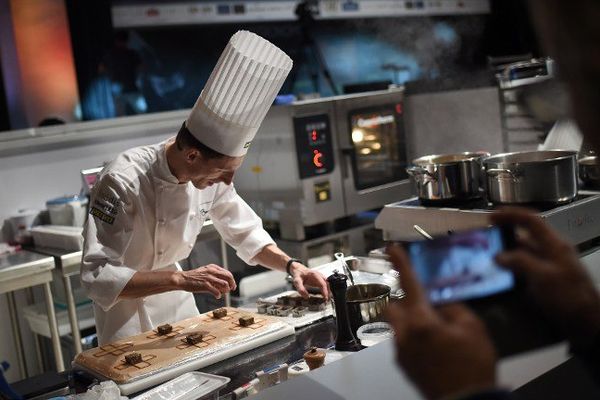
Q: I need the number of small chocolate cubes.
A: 5